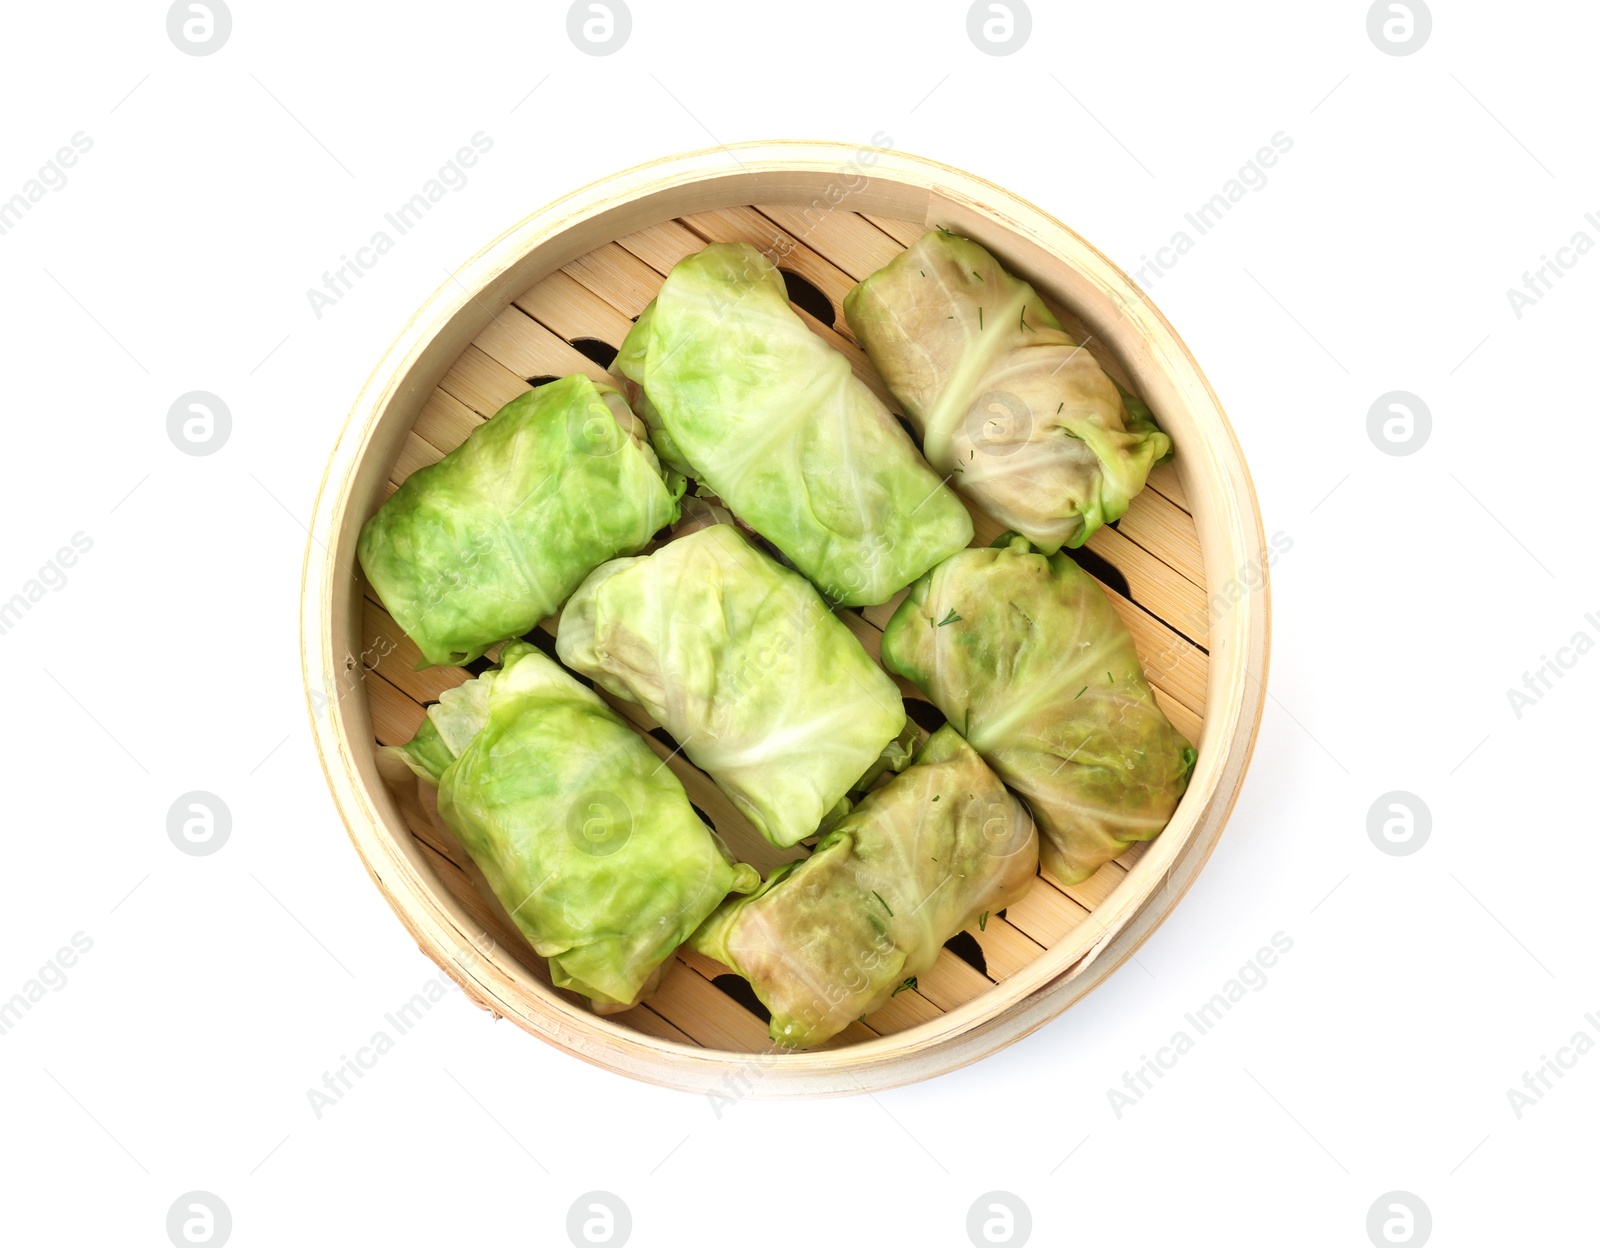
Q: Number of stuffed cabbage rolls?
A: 7